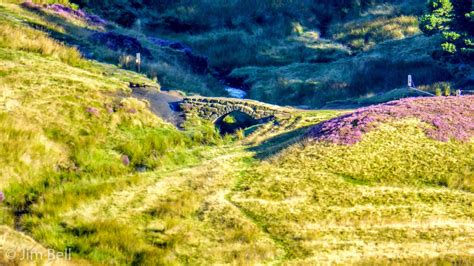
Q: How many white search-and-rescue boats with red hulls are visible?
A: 0